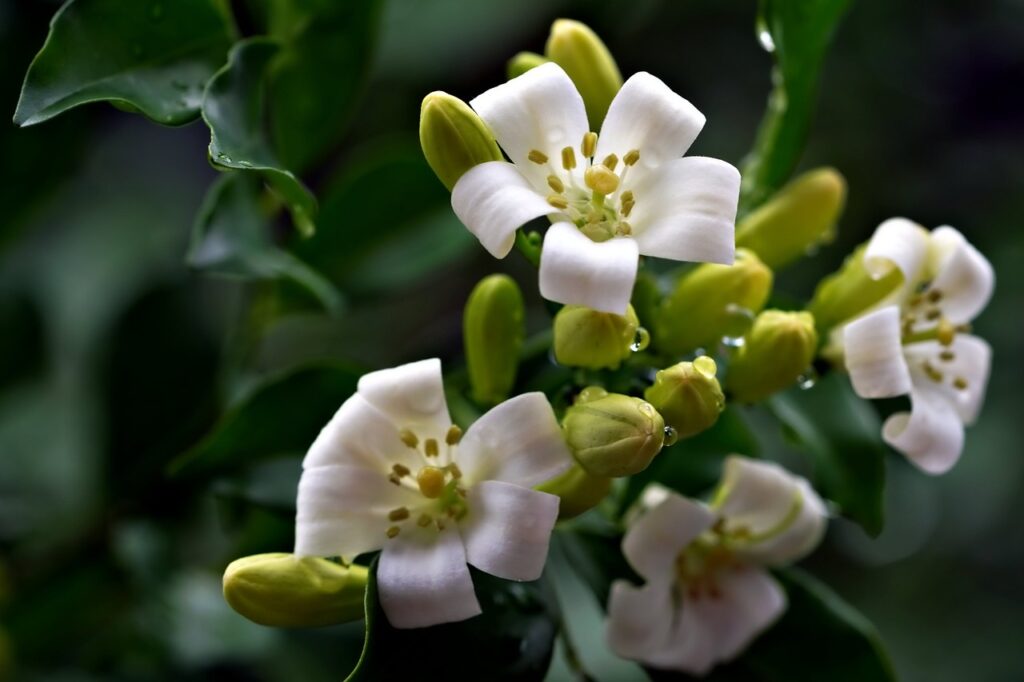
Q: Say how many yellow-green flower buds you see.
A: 13